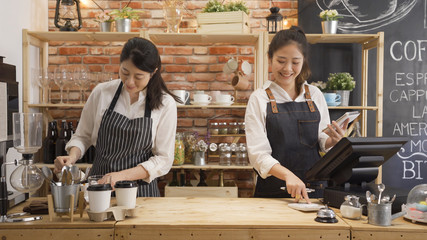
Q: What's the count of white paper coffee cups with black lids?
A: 2